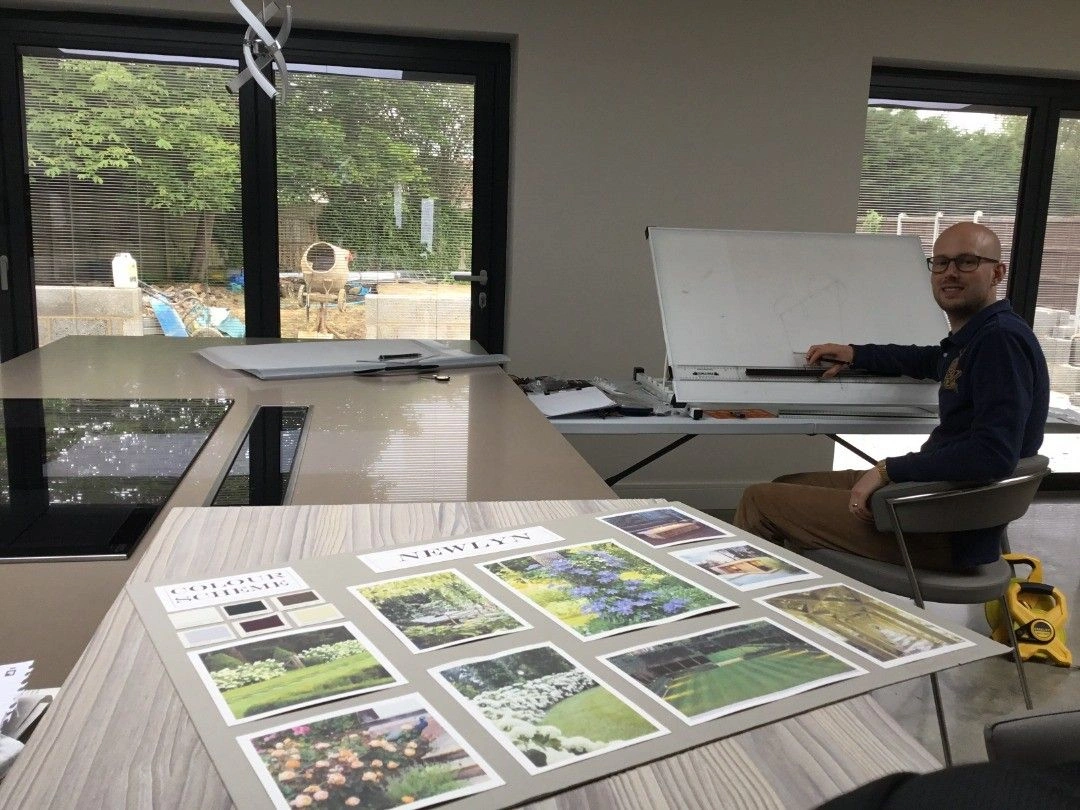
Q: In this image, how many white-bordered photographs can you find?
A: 9